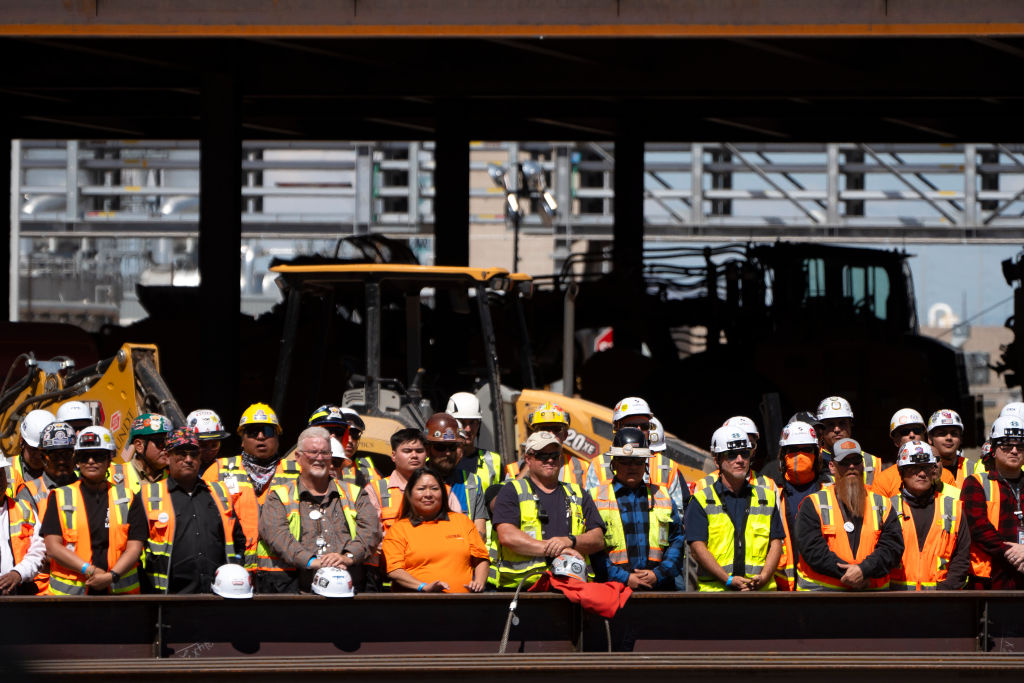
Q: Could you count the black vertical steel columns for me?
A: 3